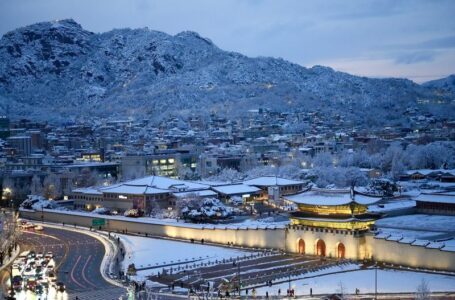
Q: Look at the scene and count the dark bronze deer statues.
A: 0